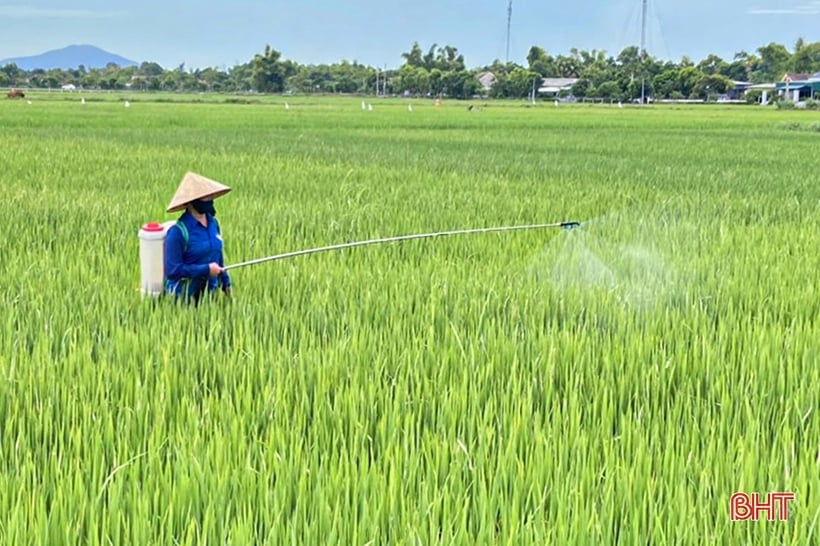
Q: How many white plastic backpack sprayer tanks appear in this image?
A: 1